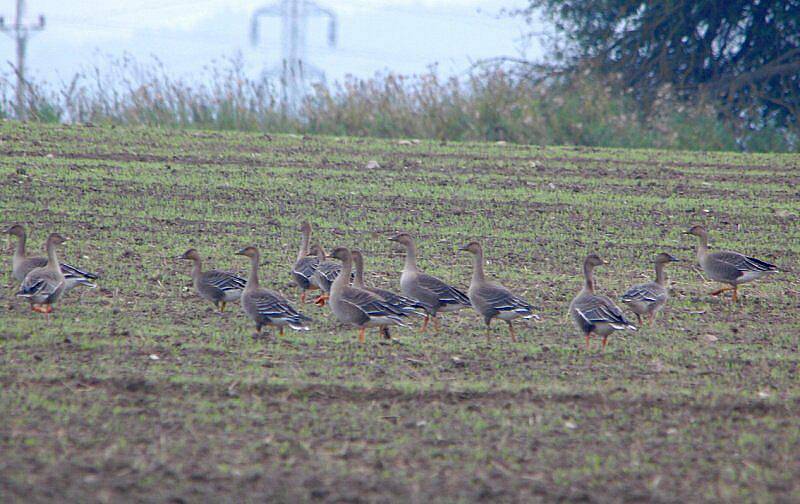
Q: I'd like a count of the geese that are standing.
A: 13